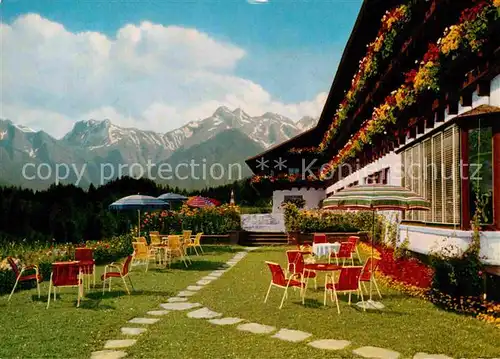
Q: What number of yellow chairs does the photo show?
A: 6